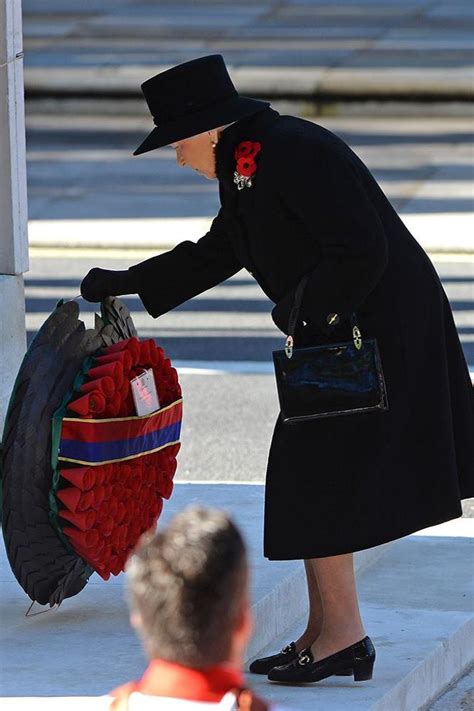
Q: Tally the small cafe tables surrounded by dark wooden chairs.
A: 0